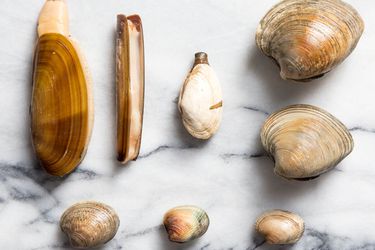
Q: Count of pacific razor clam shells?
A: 1